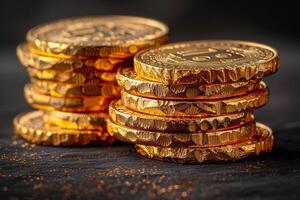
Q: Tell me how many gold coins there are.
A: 13